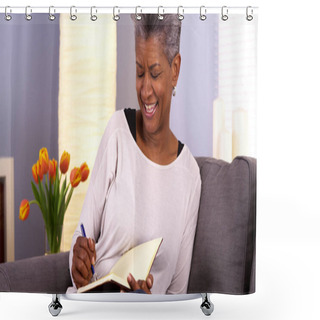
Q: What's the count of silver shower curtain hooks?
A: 12